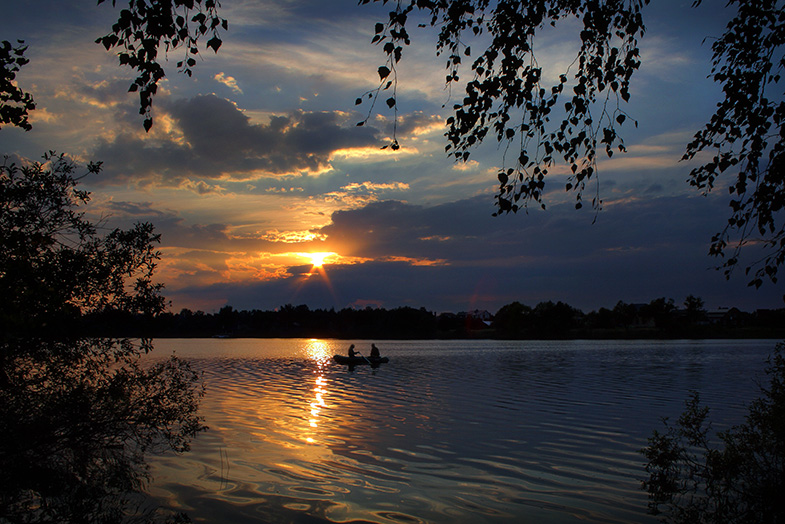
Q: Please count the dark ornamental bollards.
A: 0